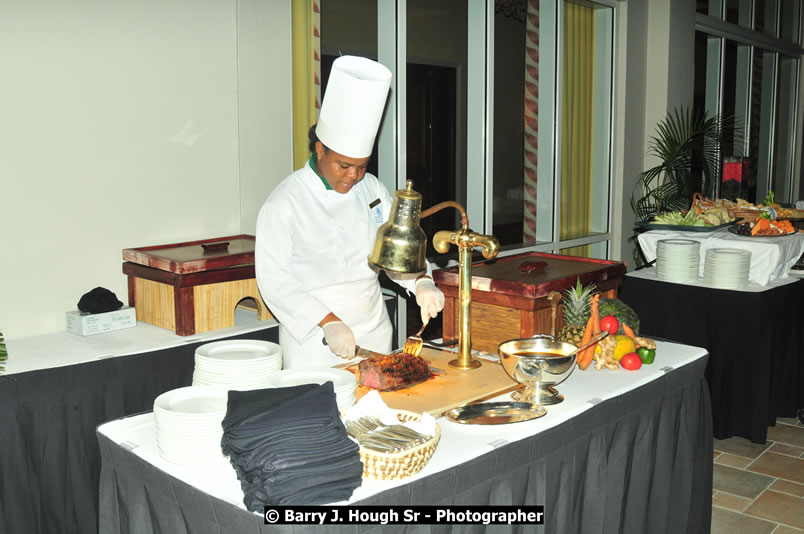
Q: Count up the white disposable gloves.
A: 2